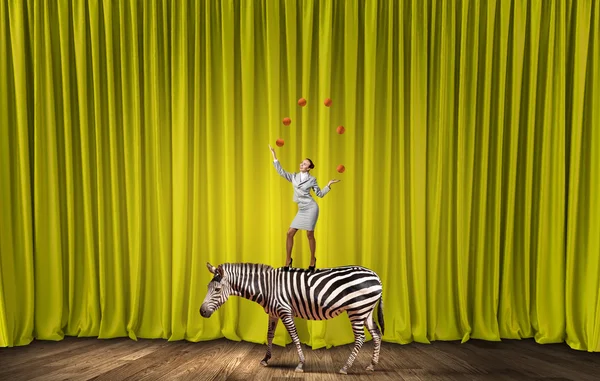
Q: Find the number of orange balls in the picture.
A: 6